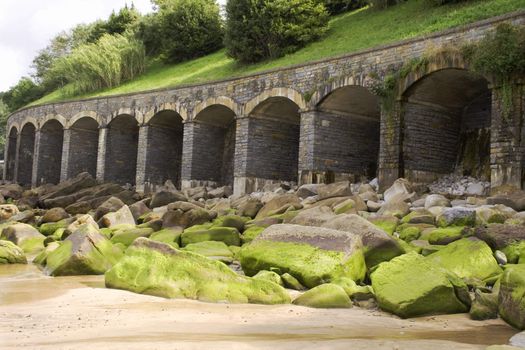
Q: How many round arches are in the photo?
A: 10